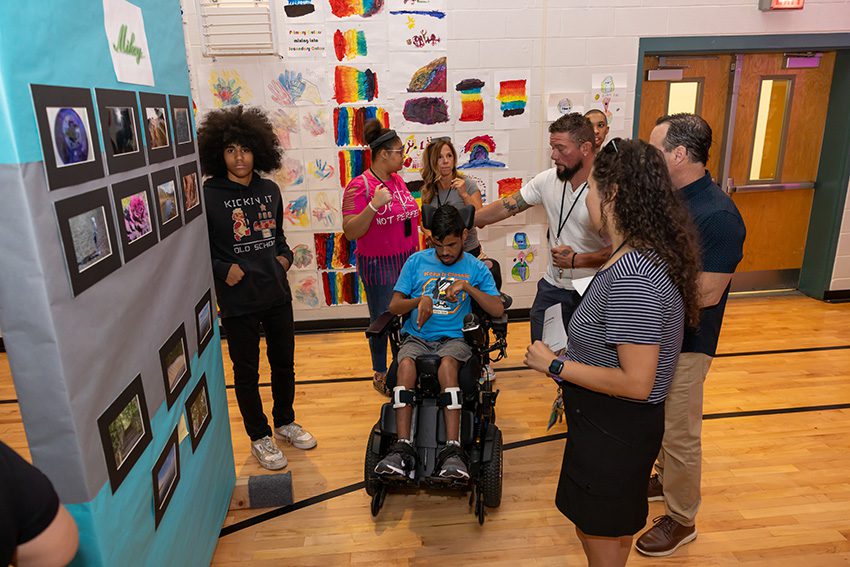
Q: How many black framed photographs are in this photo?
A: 13